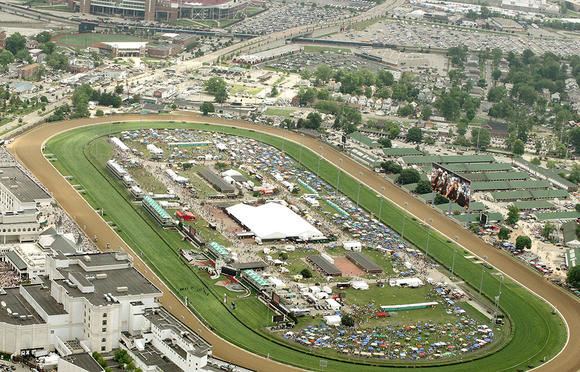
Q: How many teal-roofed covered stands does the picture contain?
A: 3